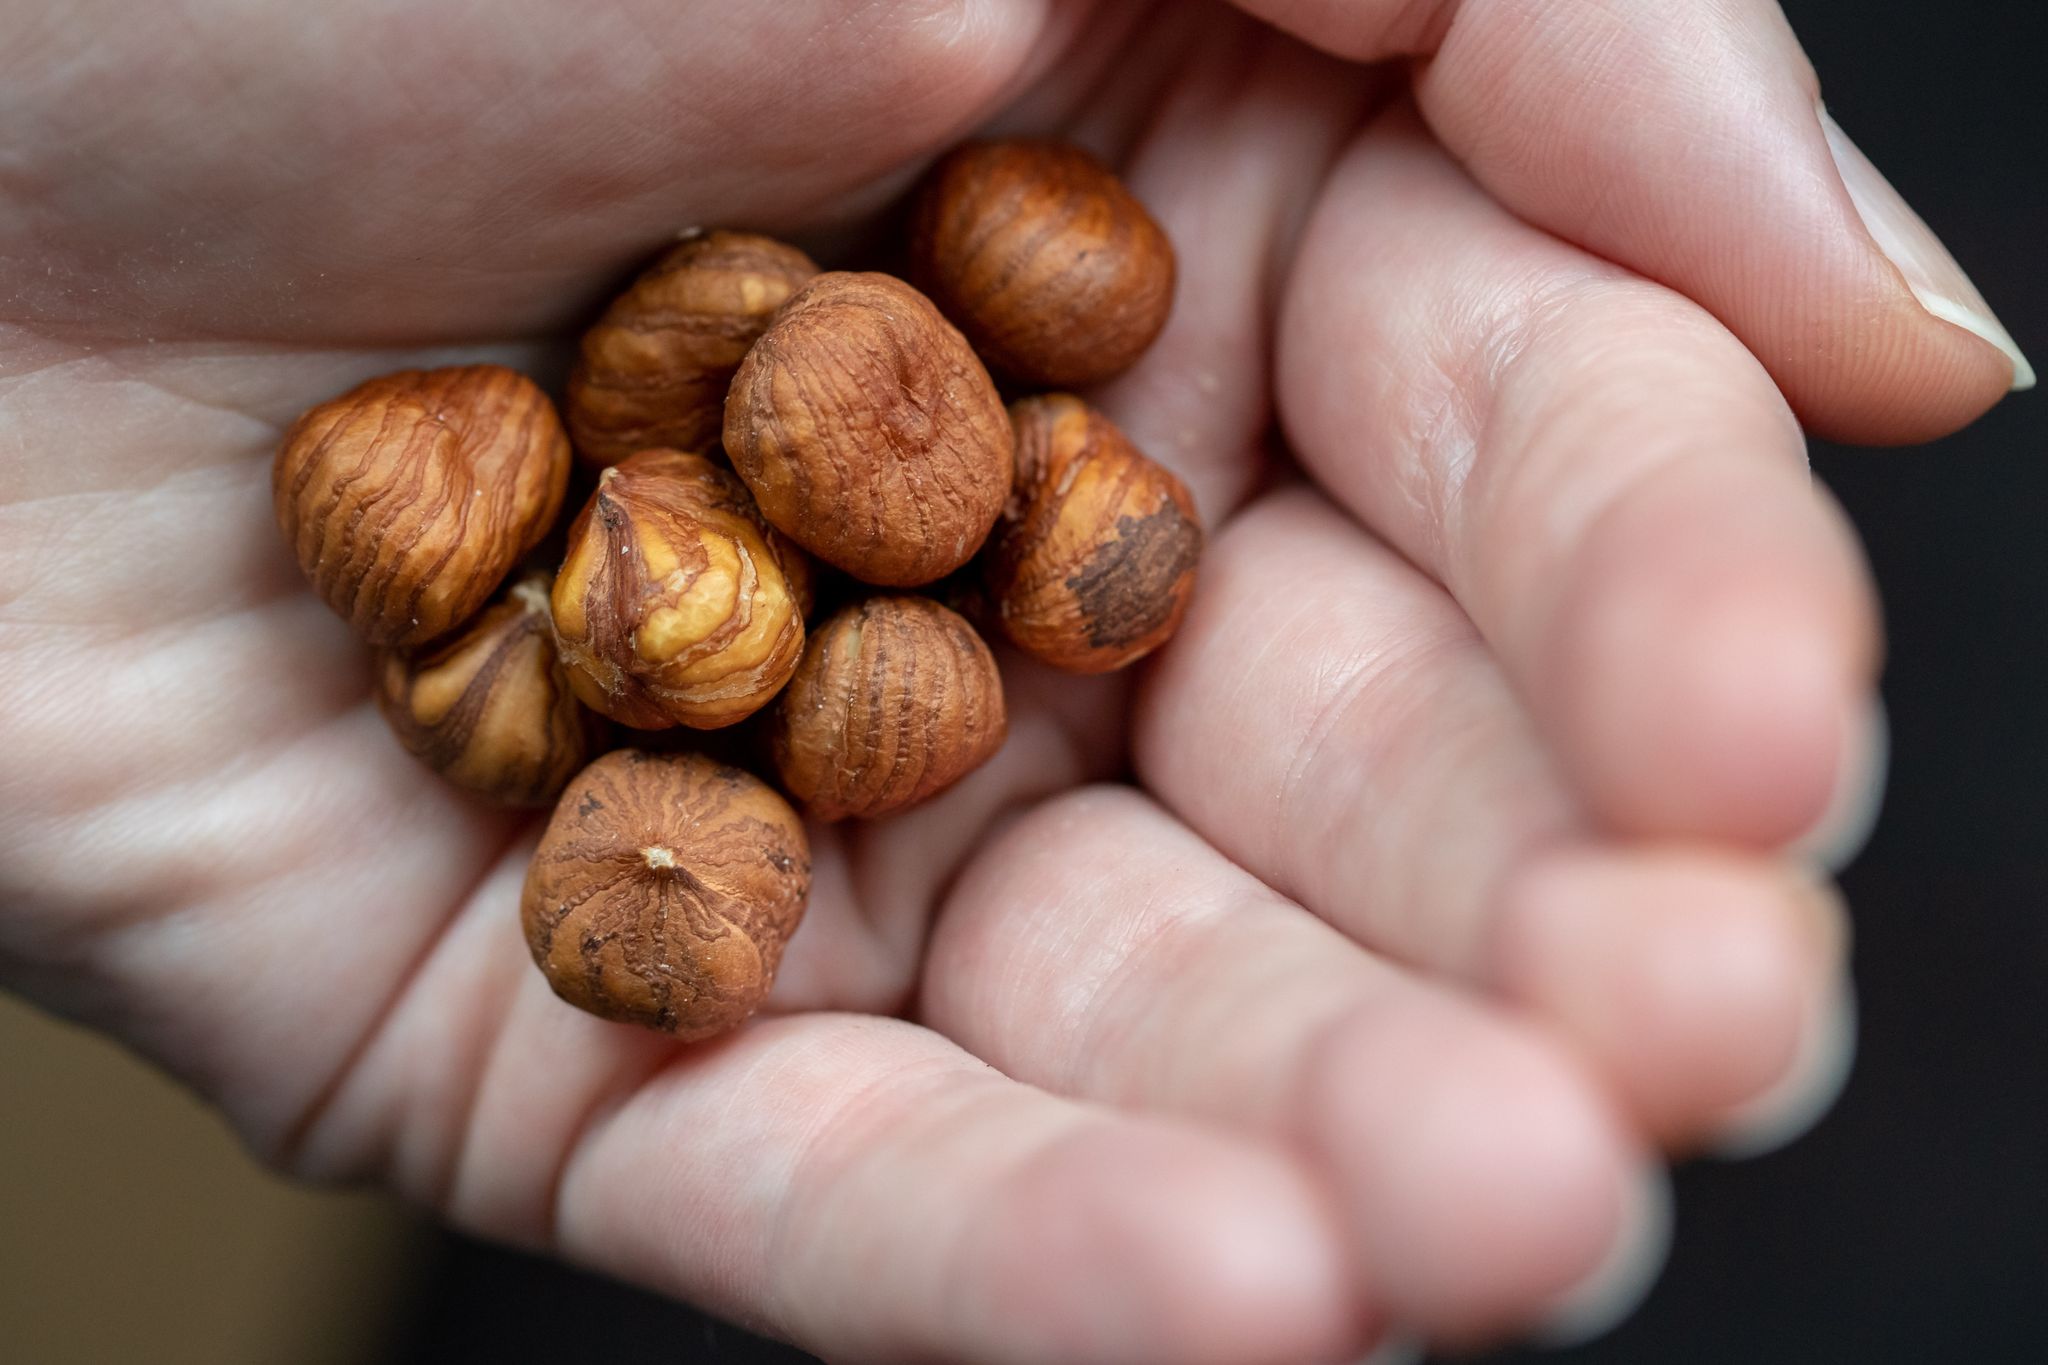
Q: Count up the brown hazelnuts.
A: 9